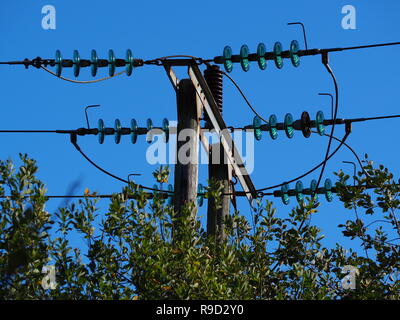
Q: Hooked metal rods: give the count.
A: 5